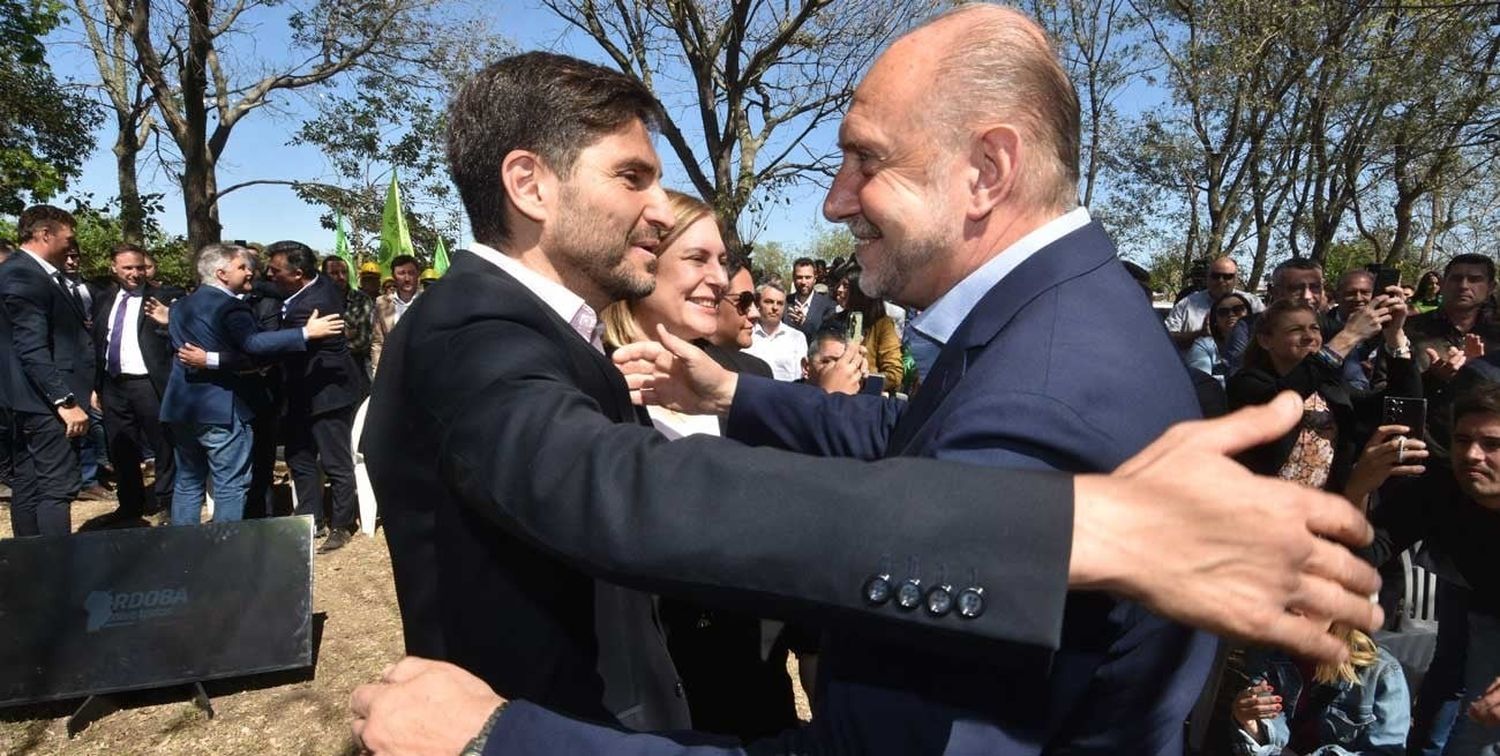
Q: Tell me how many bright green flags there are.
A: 3